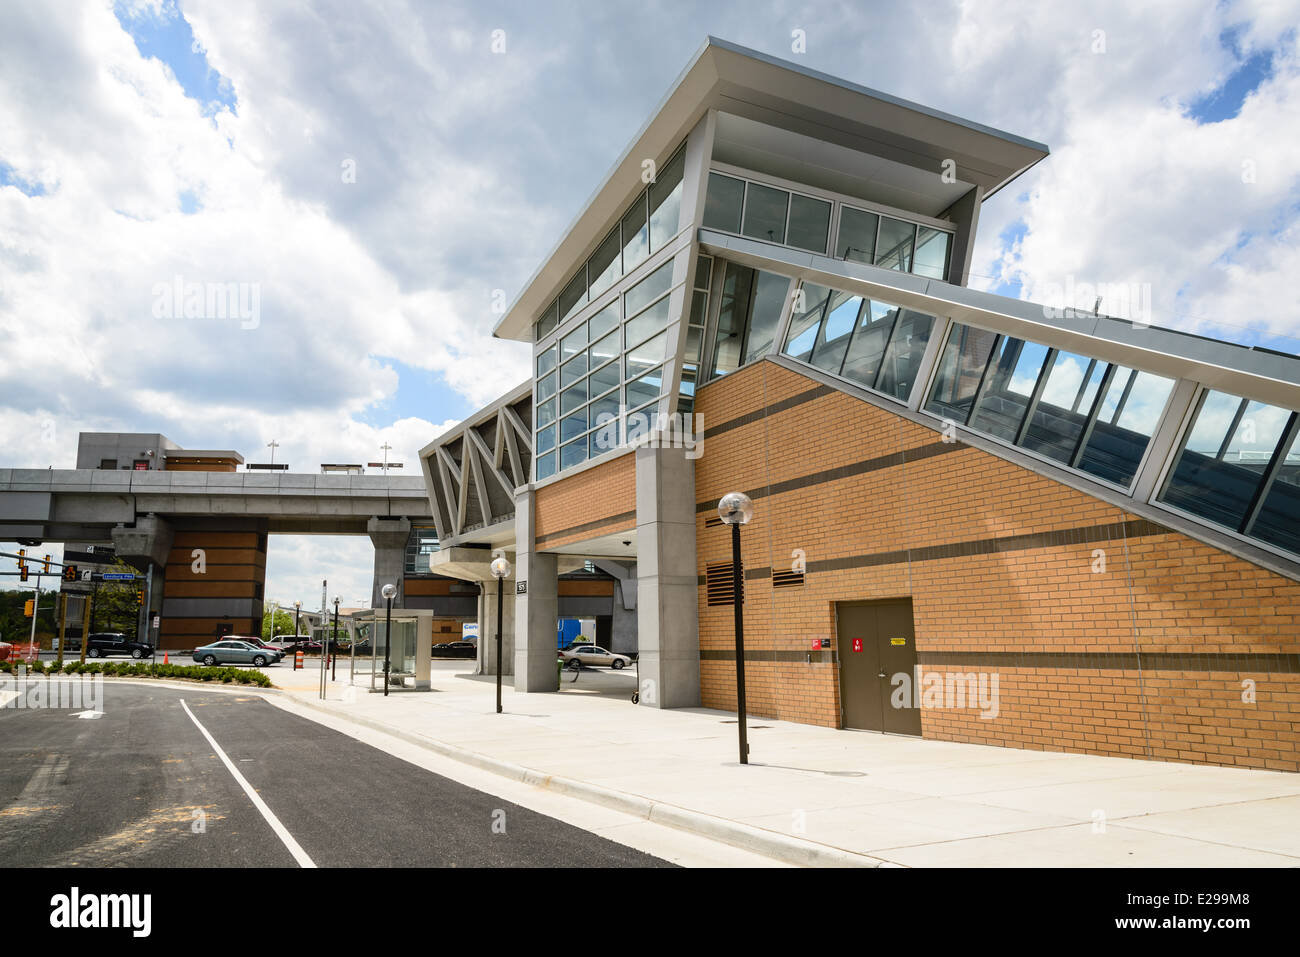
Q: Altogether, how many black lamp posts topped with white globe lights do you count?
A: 5